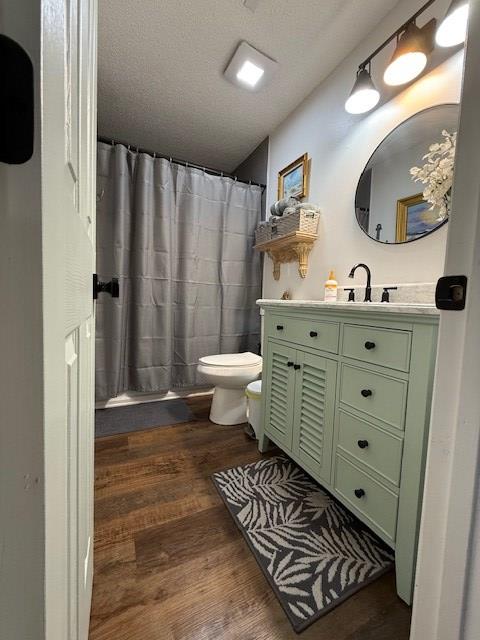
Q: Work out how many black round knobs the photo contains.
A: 8